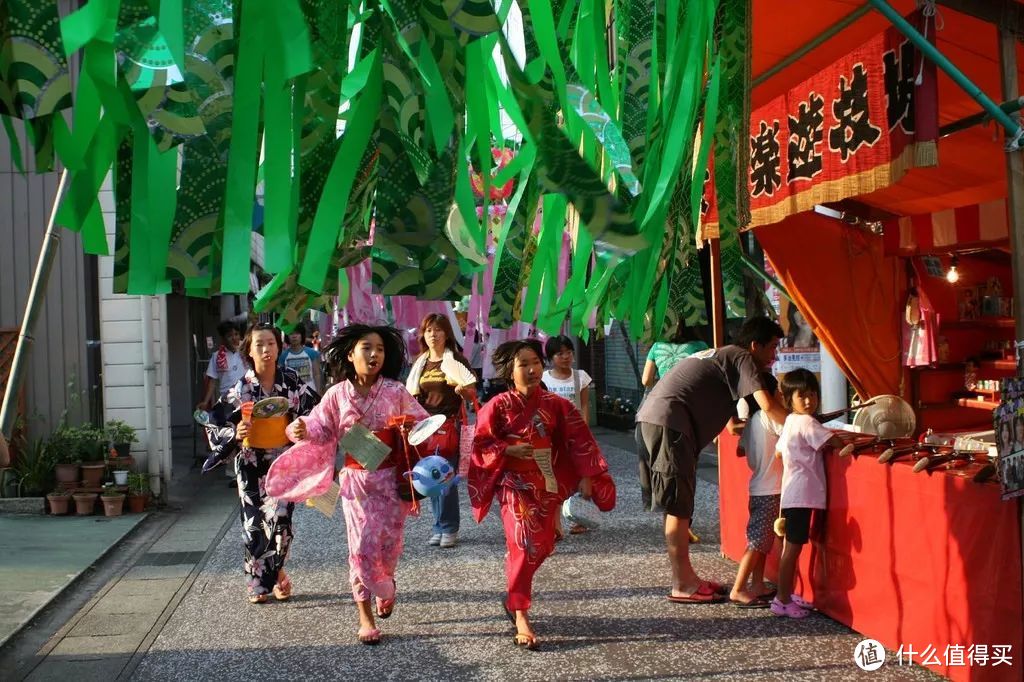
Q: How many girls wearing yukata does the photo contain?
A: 3